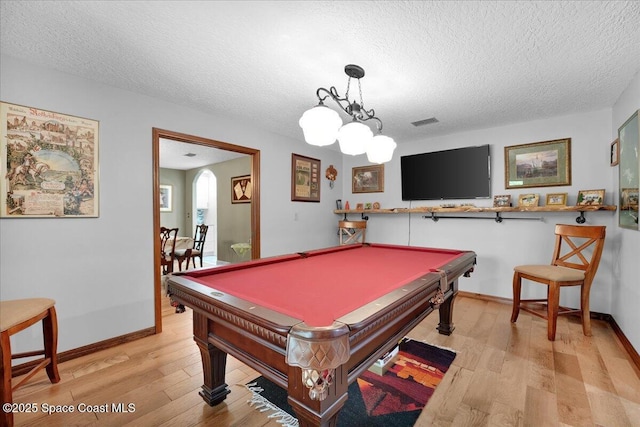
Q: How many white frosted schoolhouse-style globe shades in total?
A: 3